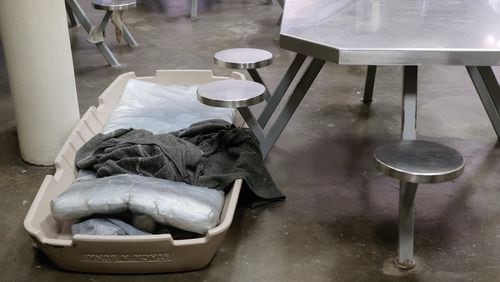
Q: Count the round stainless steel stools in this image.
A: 4